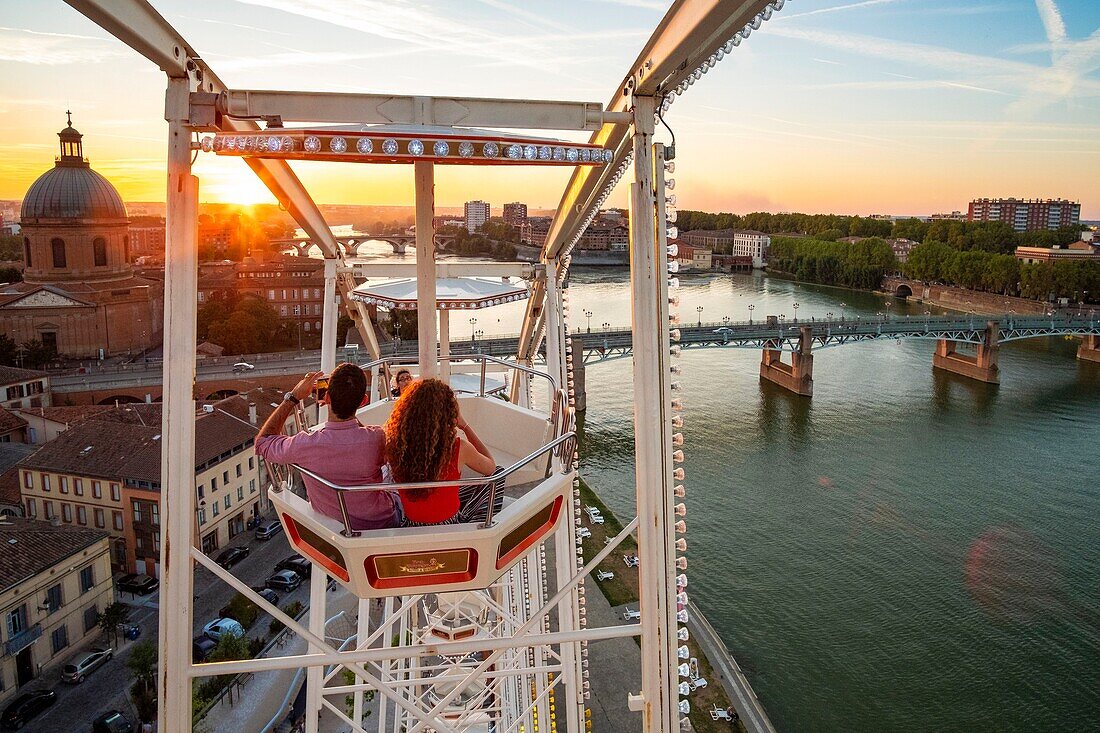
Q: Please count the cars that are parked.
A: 11